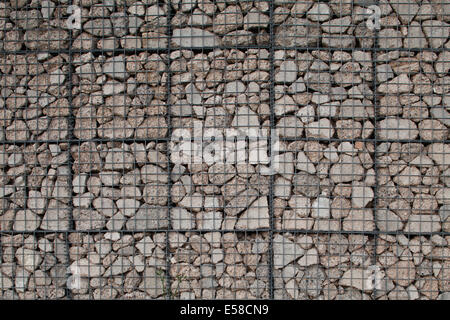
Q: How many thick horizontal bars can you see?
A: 3